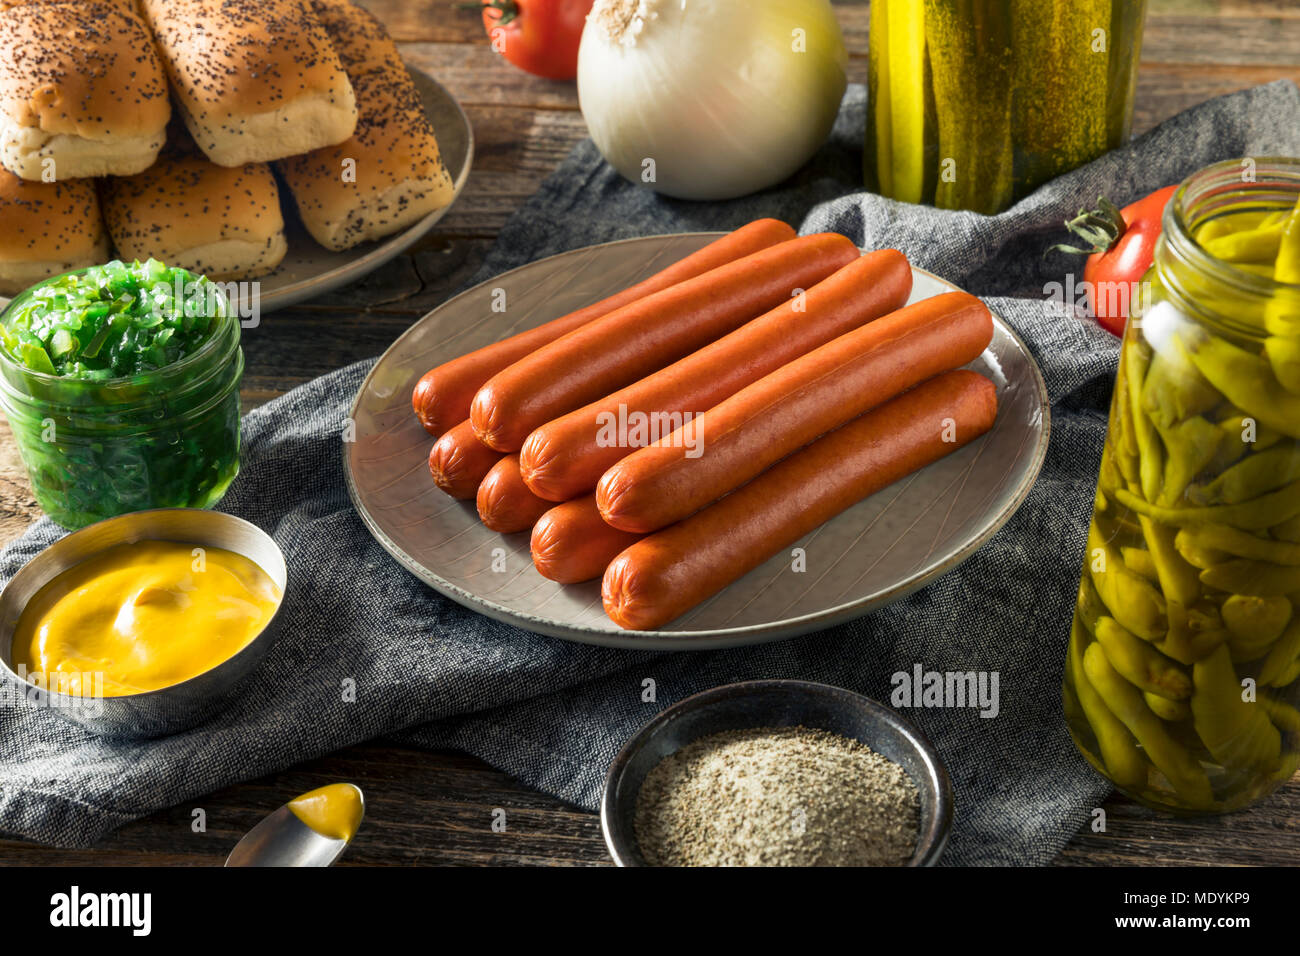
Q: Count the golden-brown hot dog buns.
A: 5